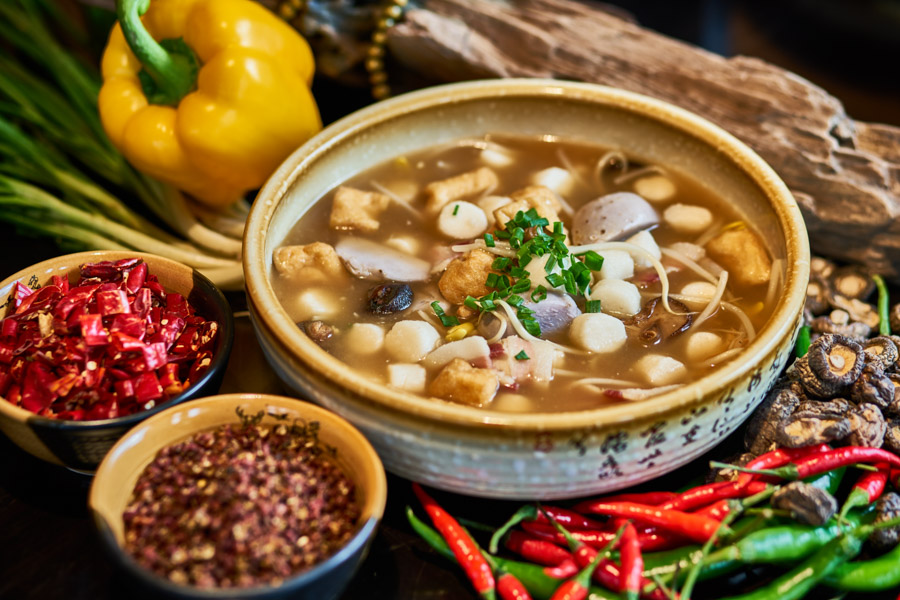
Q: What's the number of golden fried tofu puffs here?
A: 7